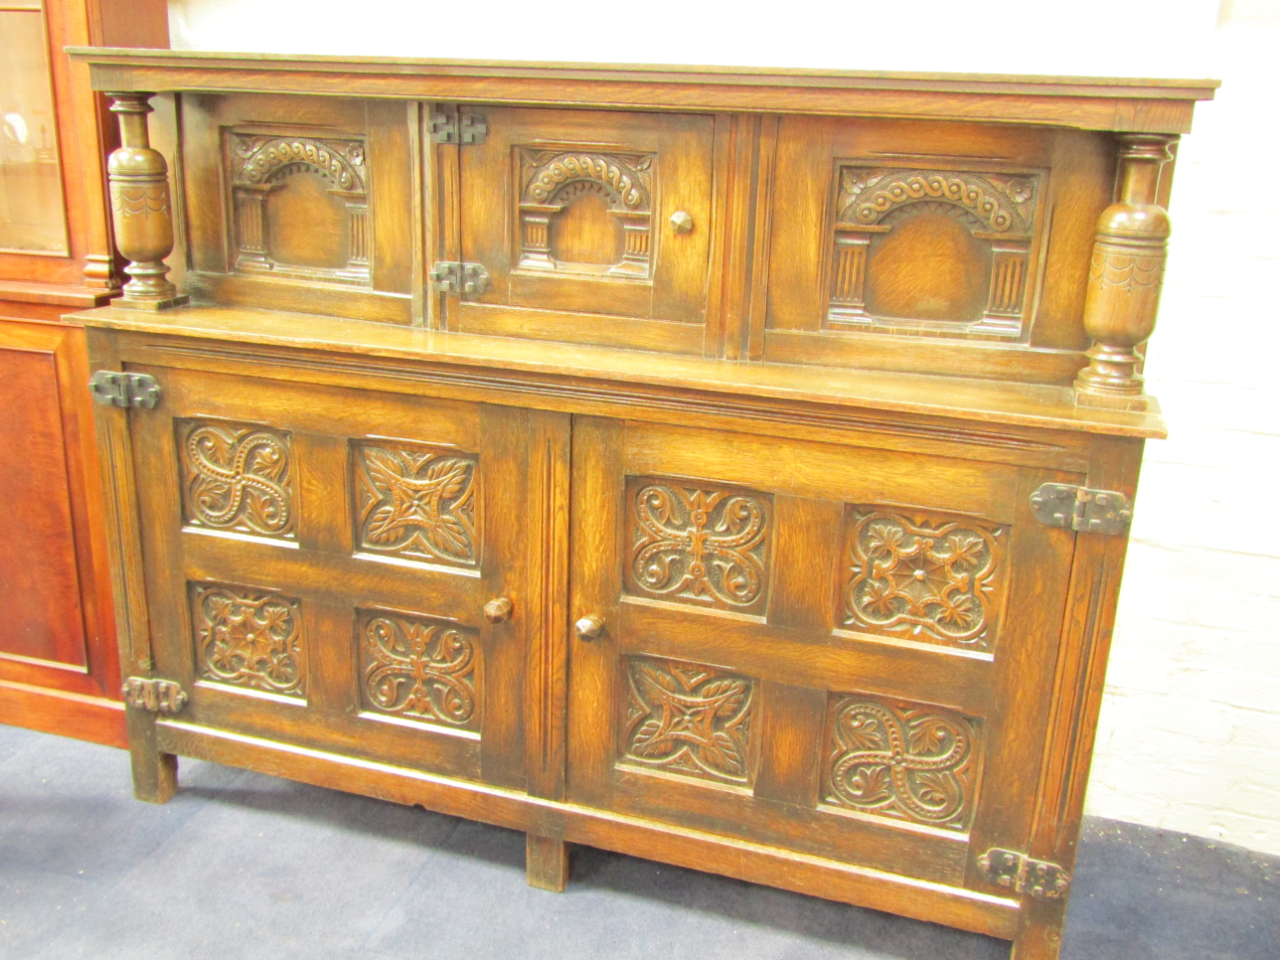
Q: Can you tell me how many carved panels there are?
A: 11